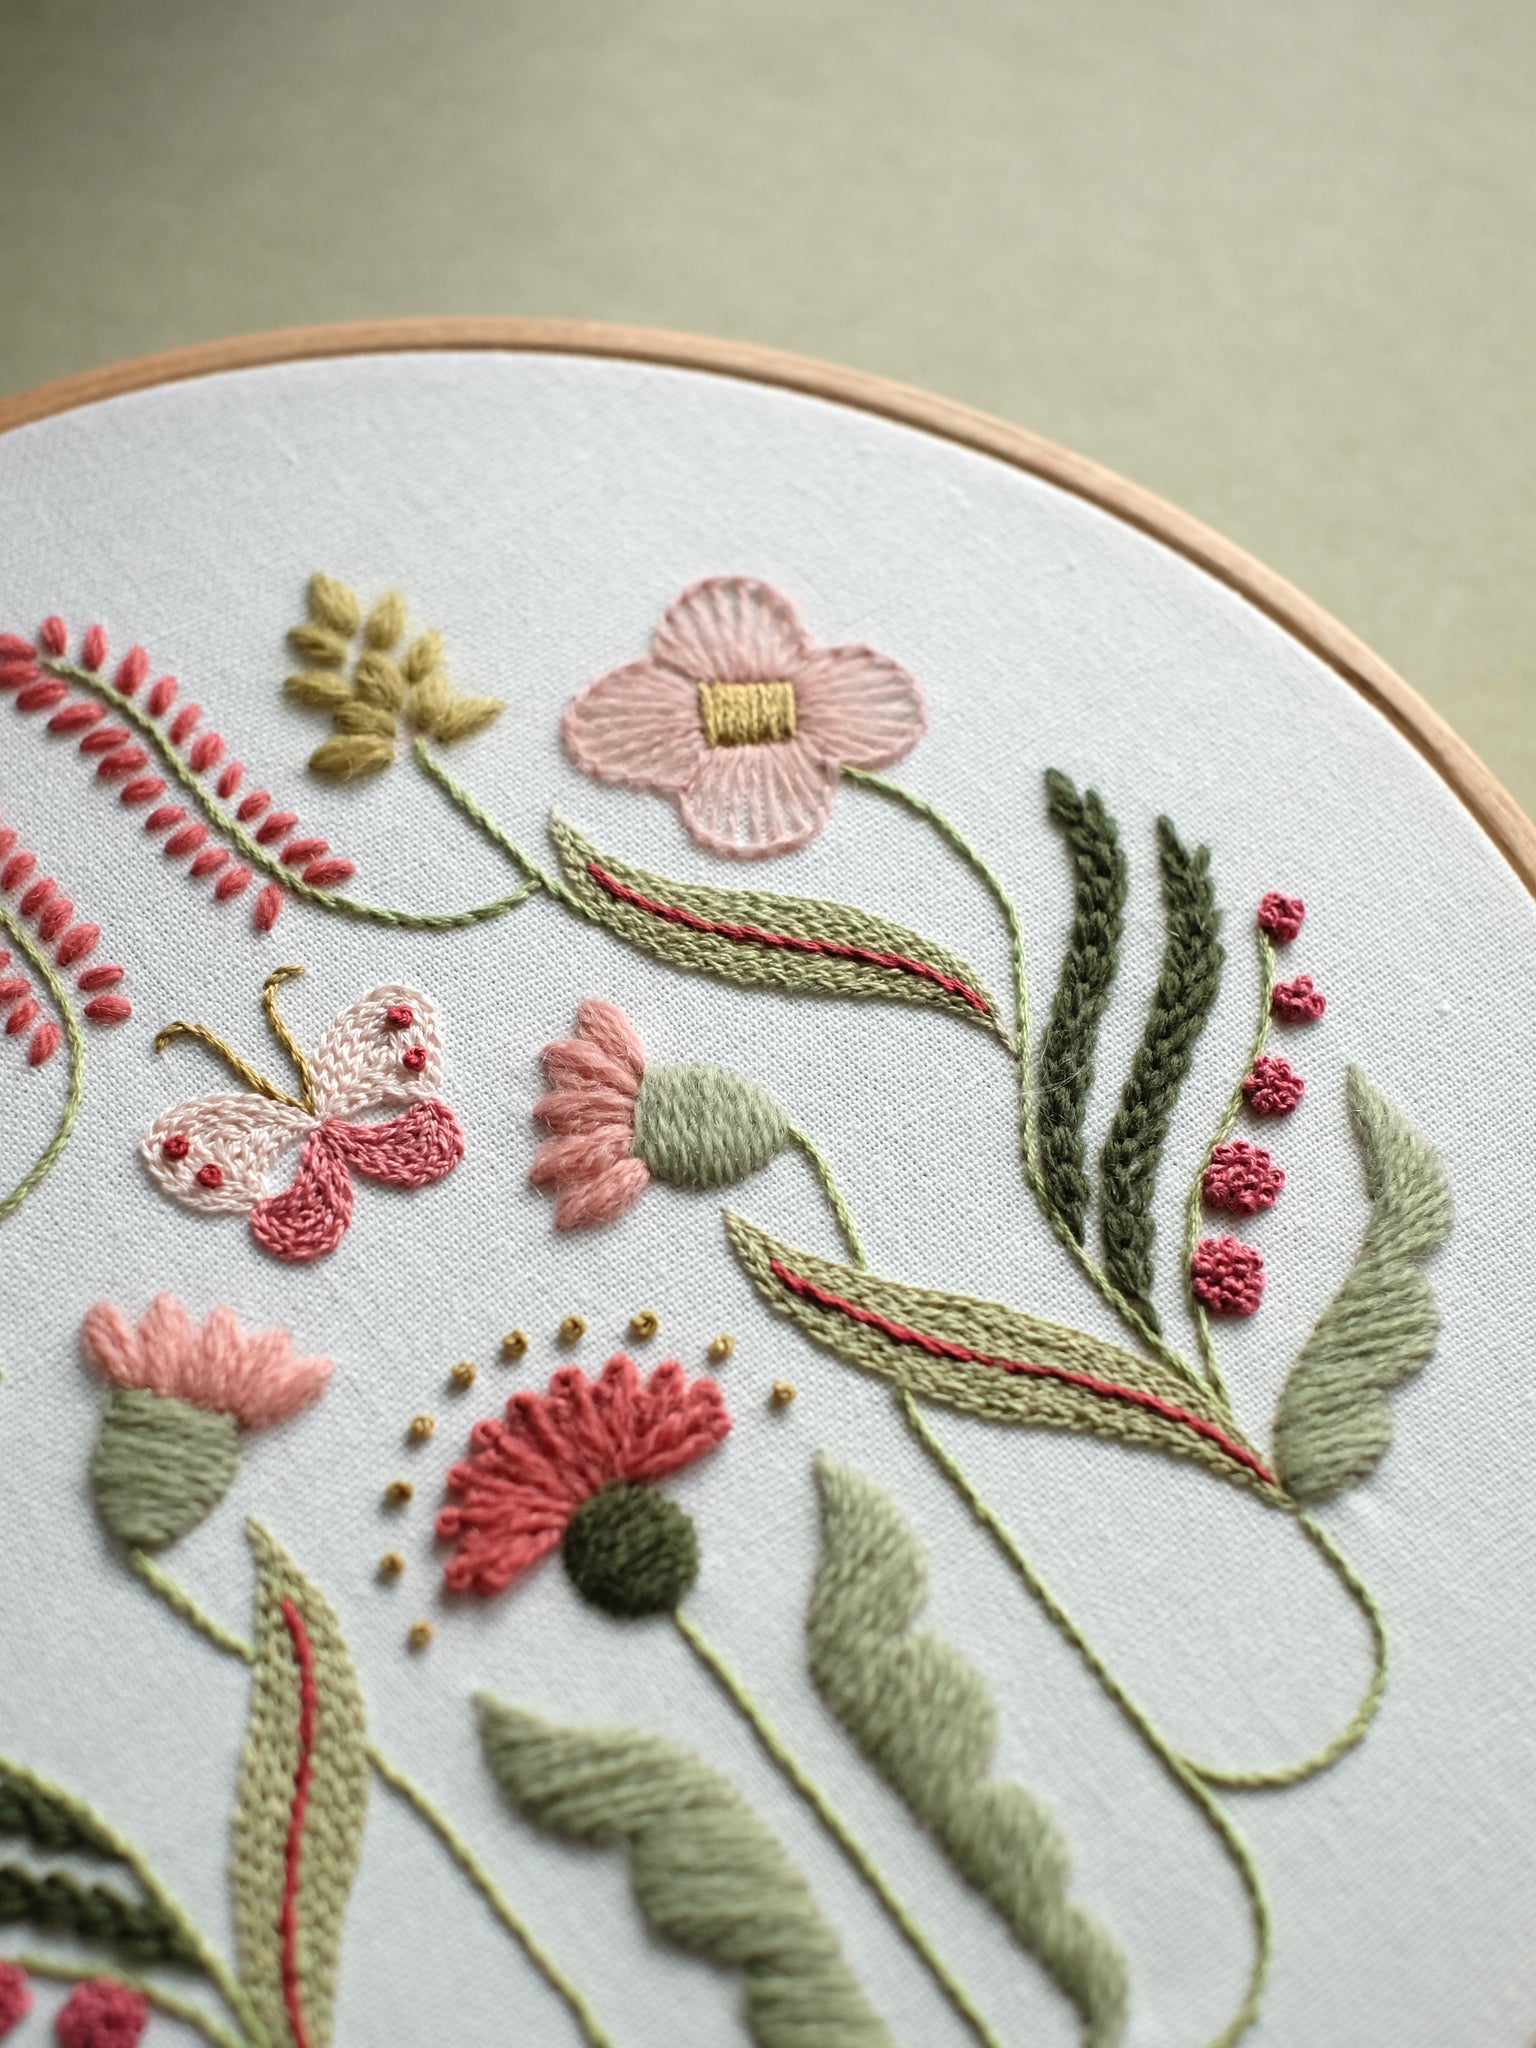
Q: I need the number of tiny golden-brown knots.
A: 10